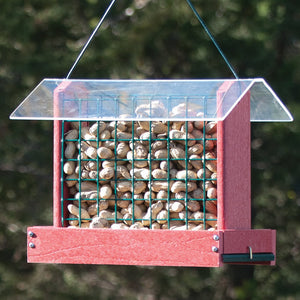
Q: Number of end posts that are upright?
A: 2